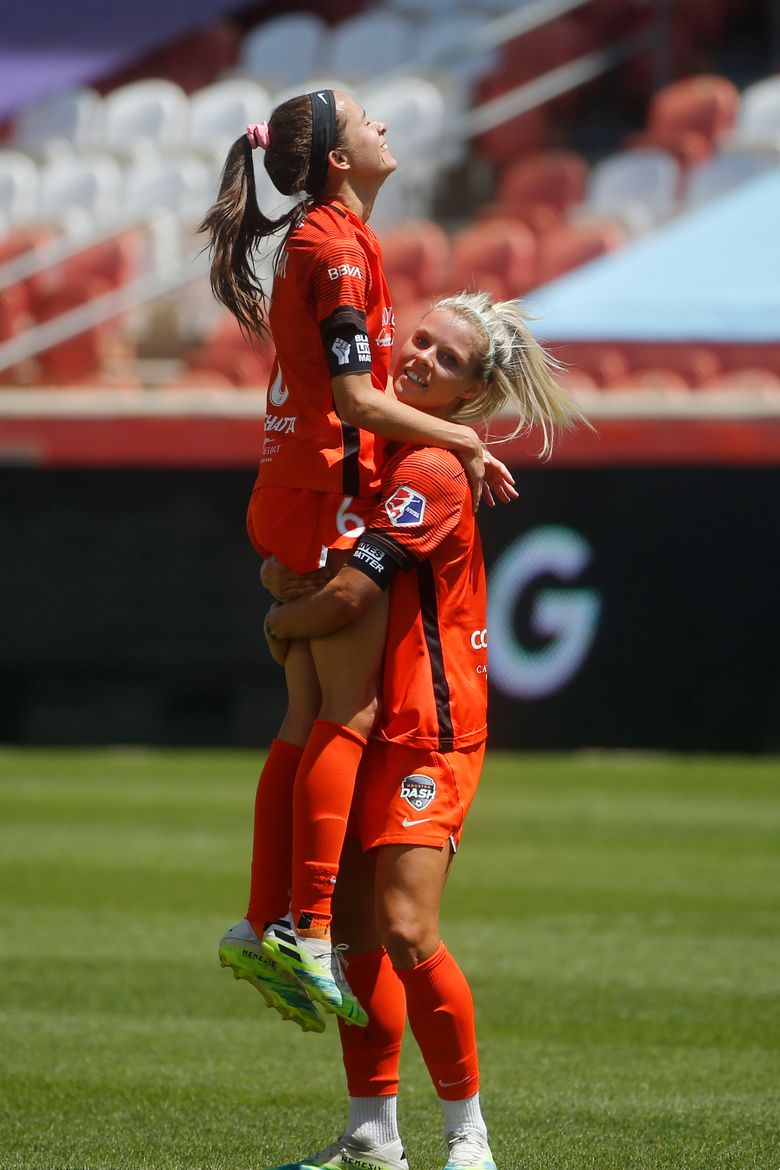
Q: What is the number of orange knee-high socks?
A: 4